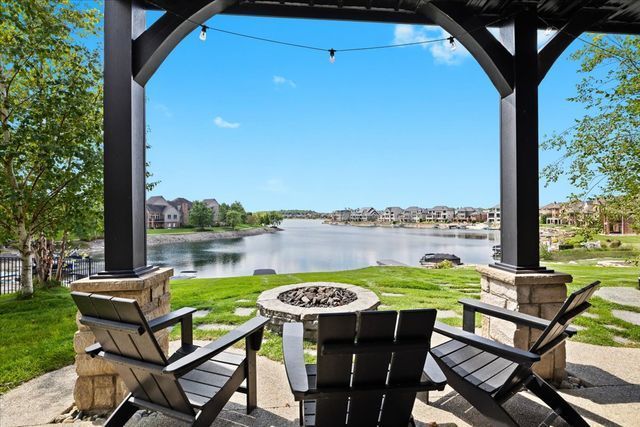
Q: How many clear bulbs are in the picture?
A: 3